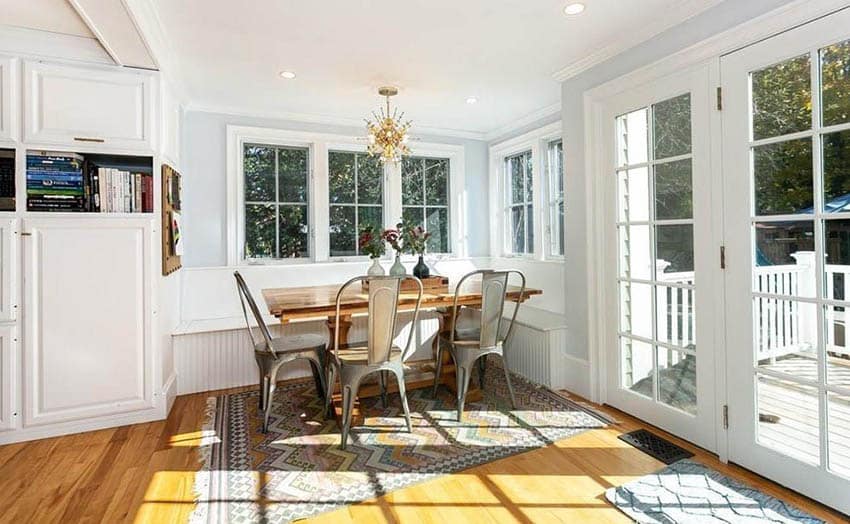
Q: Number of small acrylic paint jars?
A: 0